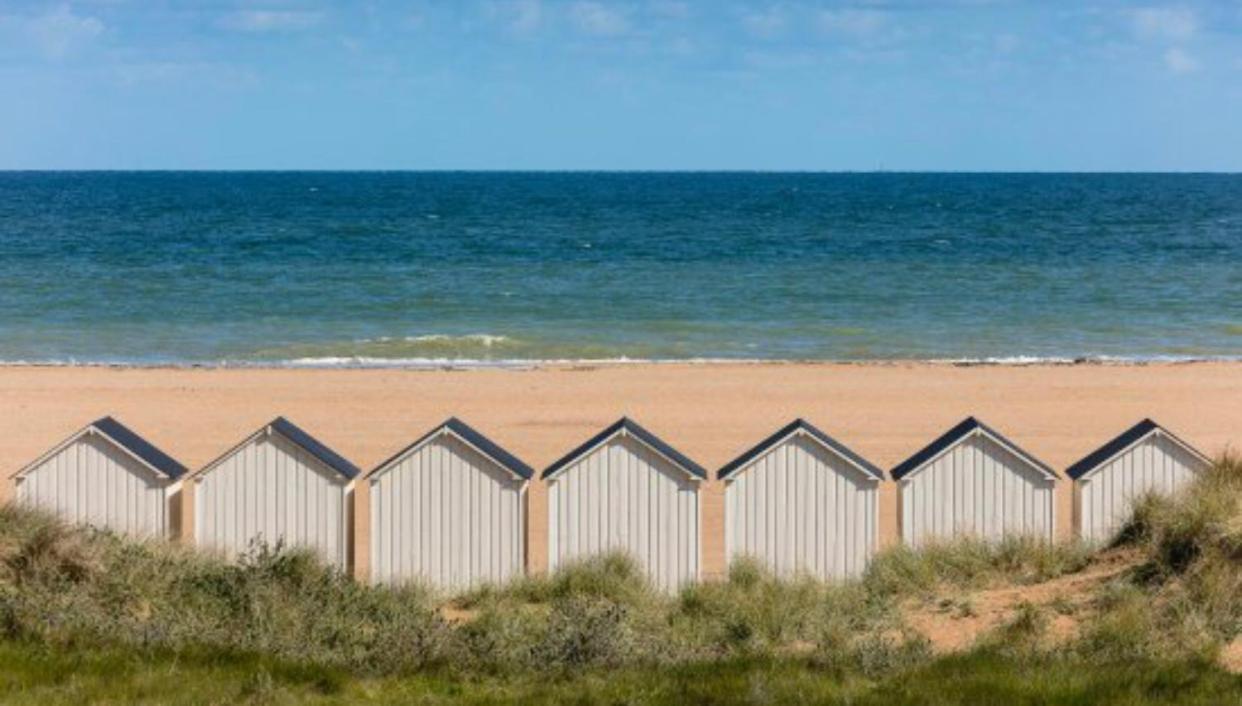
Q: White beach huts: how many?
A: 7